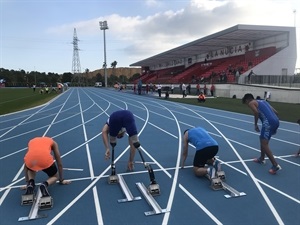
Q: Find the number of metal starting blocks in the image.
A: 4